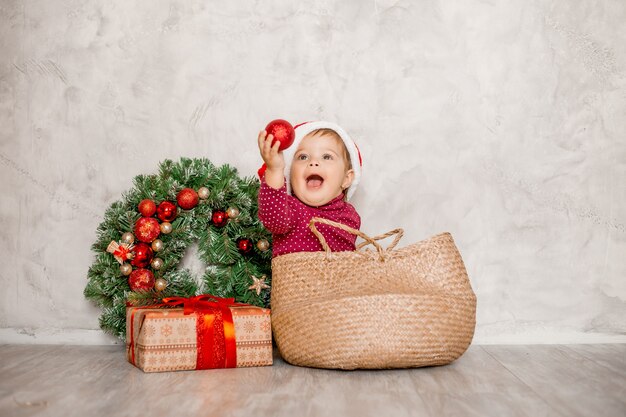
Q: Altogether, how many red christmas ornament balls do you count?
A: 9